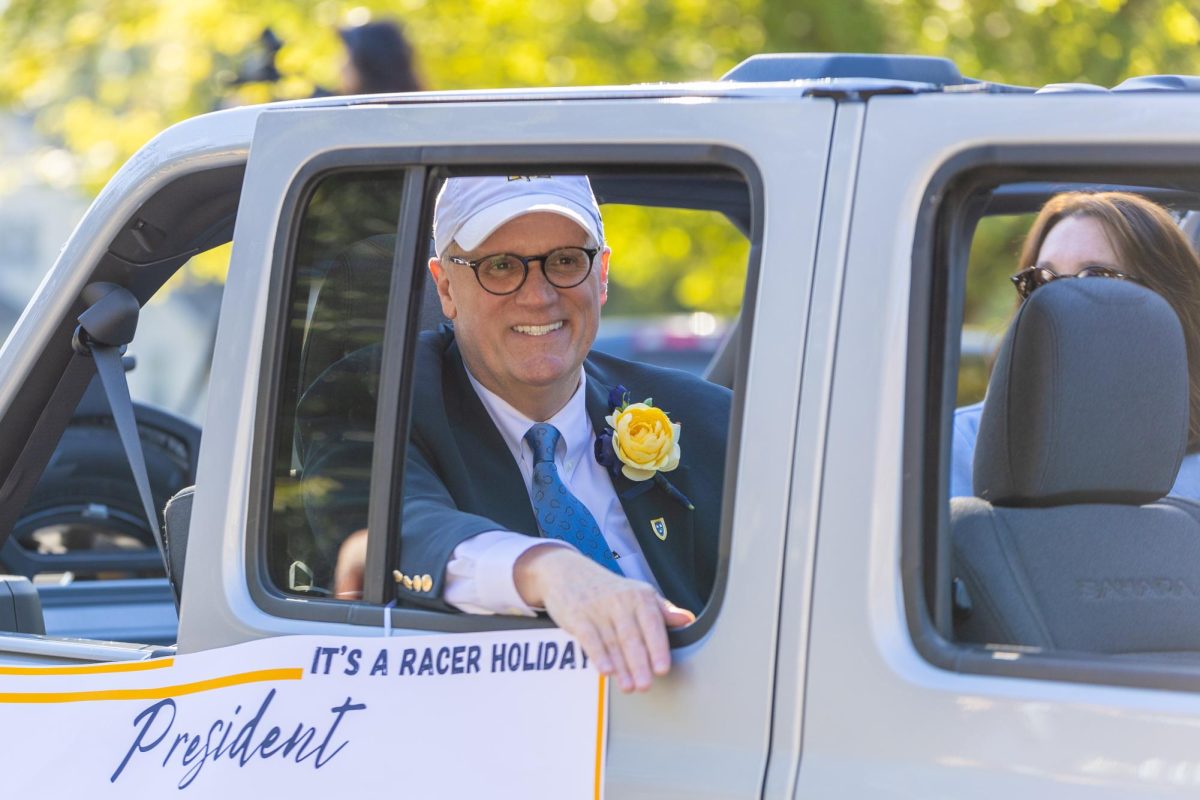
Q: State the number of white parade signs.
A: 1